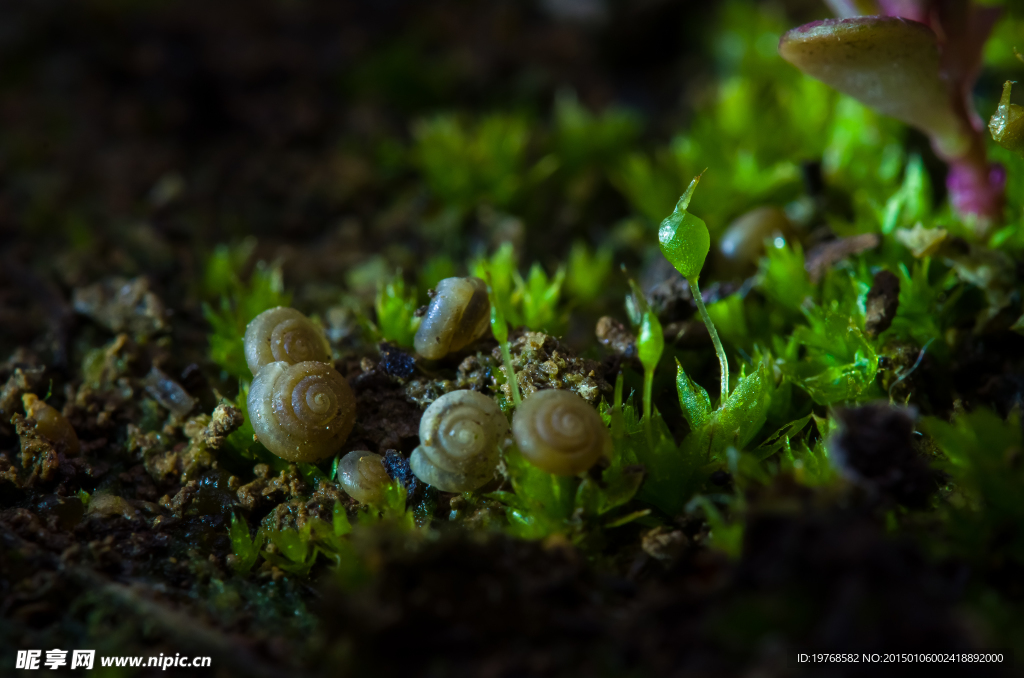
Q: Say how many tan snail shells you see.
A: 6